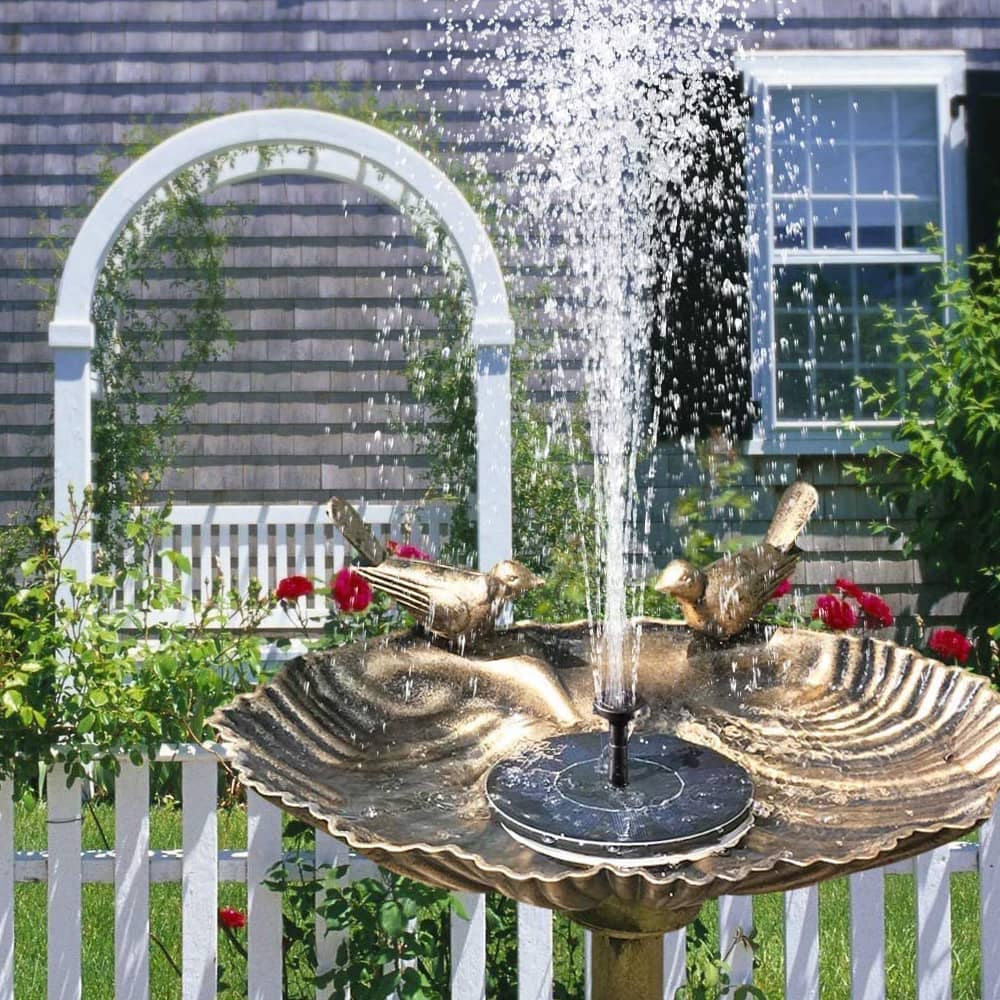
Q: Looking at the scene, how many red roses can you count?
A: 9